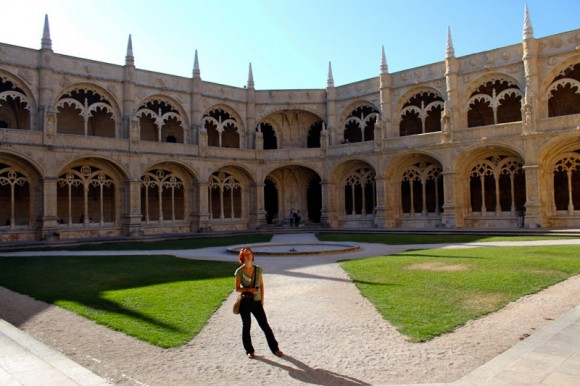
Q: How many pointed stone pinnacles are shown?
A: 8